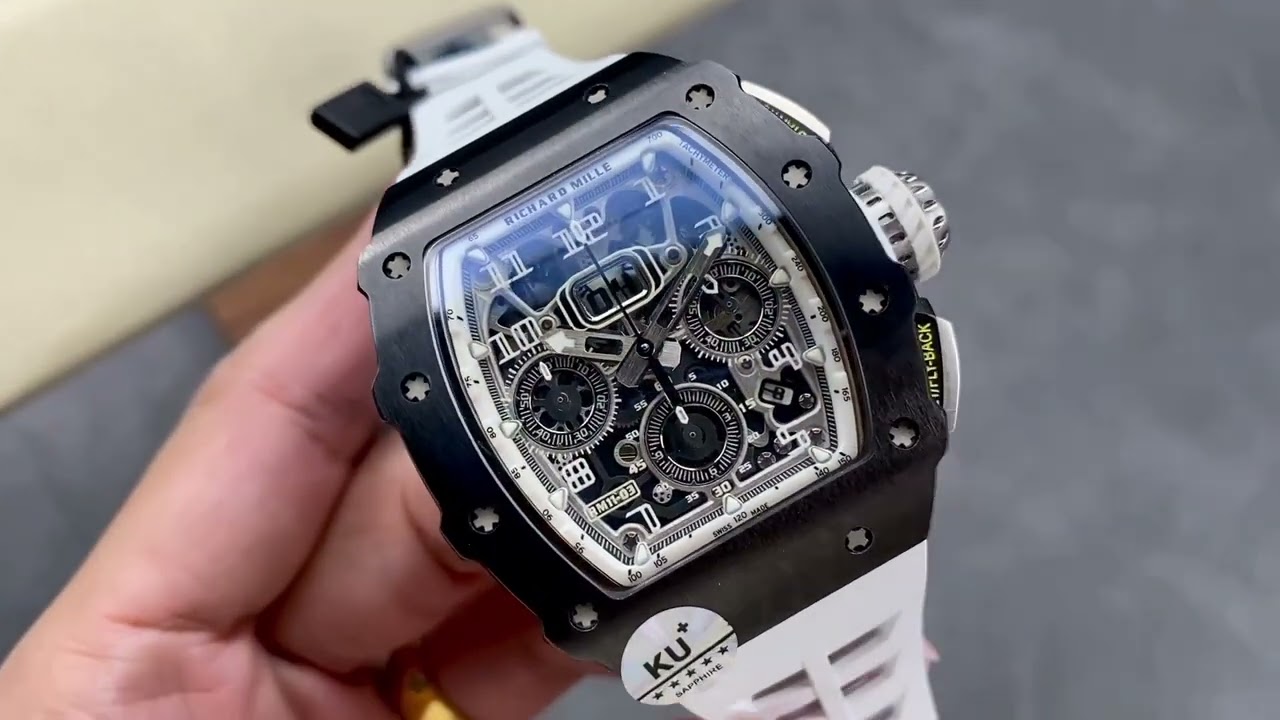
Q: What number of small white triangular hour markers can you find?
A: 12